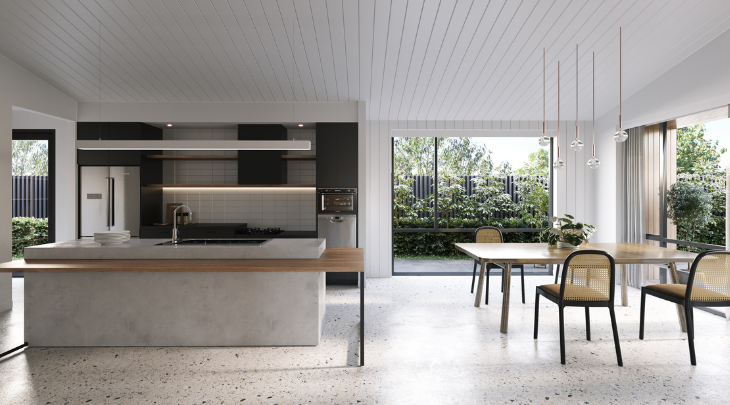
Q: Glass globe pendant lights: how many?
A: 5